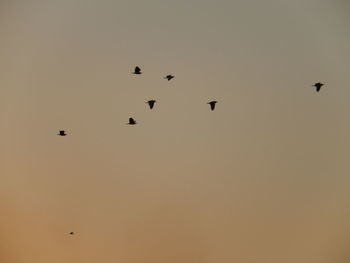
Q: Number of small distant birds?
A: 8